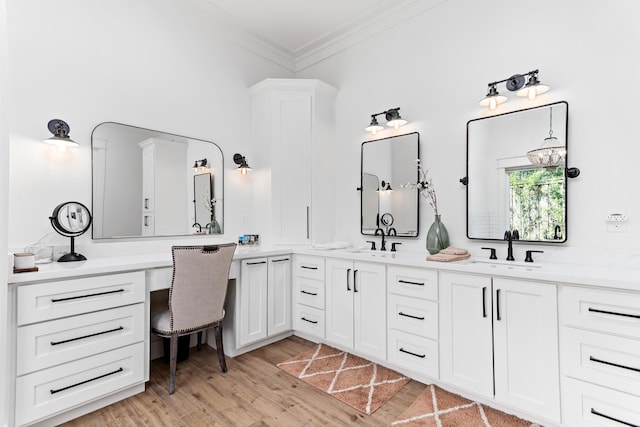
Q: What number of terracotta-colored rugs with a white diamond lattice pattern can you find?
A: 2